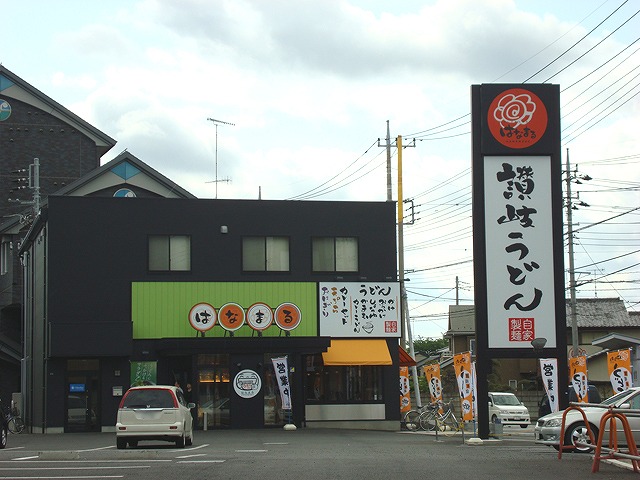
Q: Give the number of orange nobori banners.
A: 5